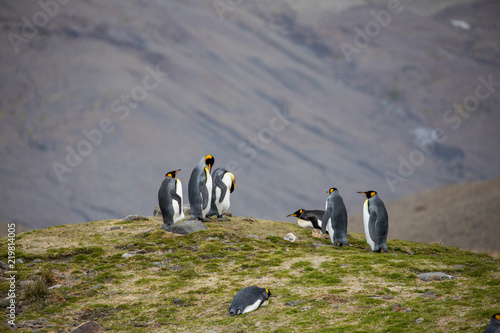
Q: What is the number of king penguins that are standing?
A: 5